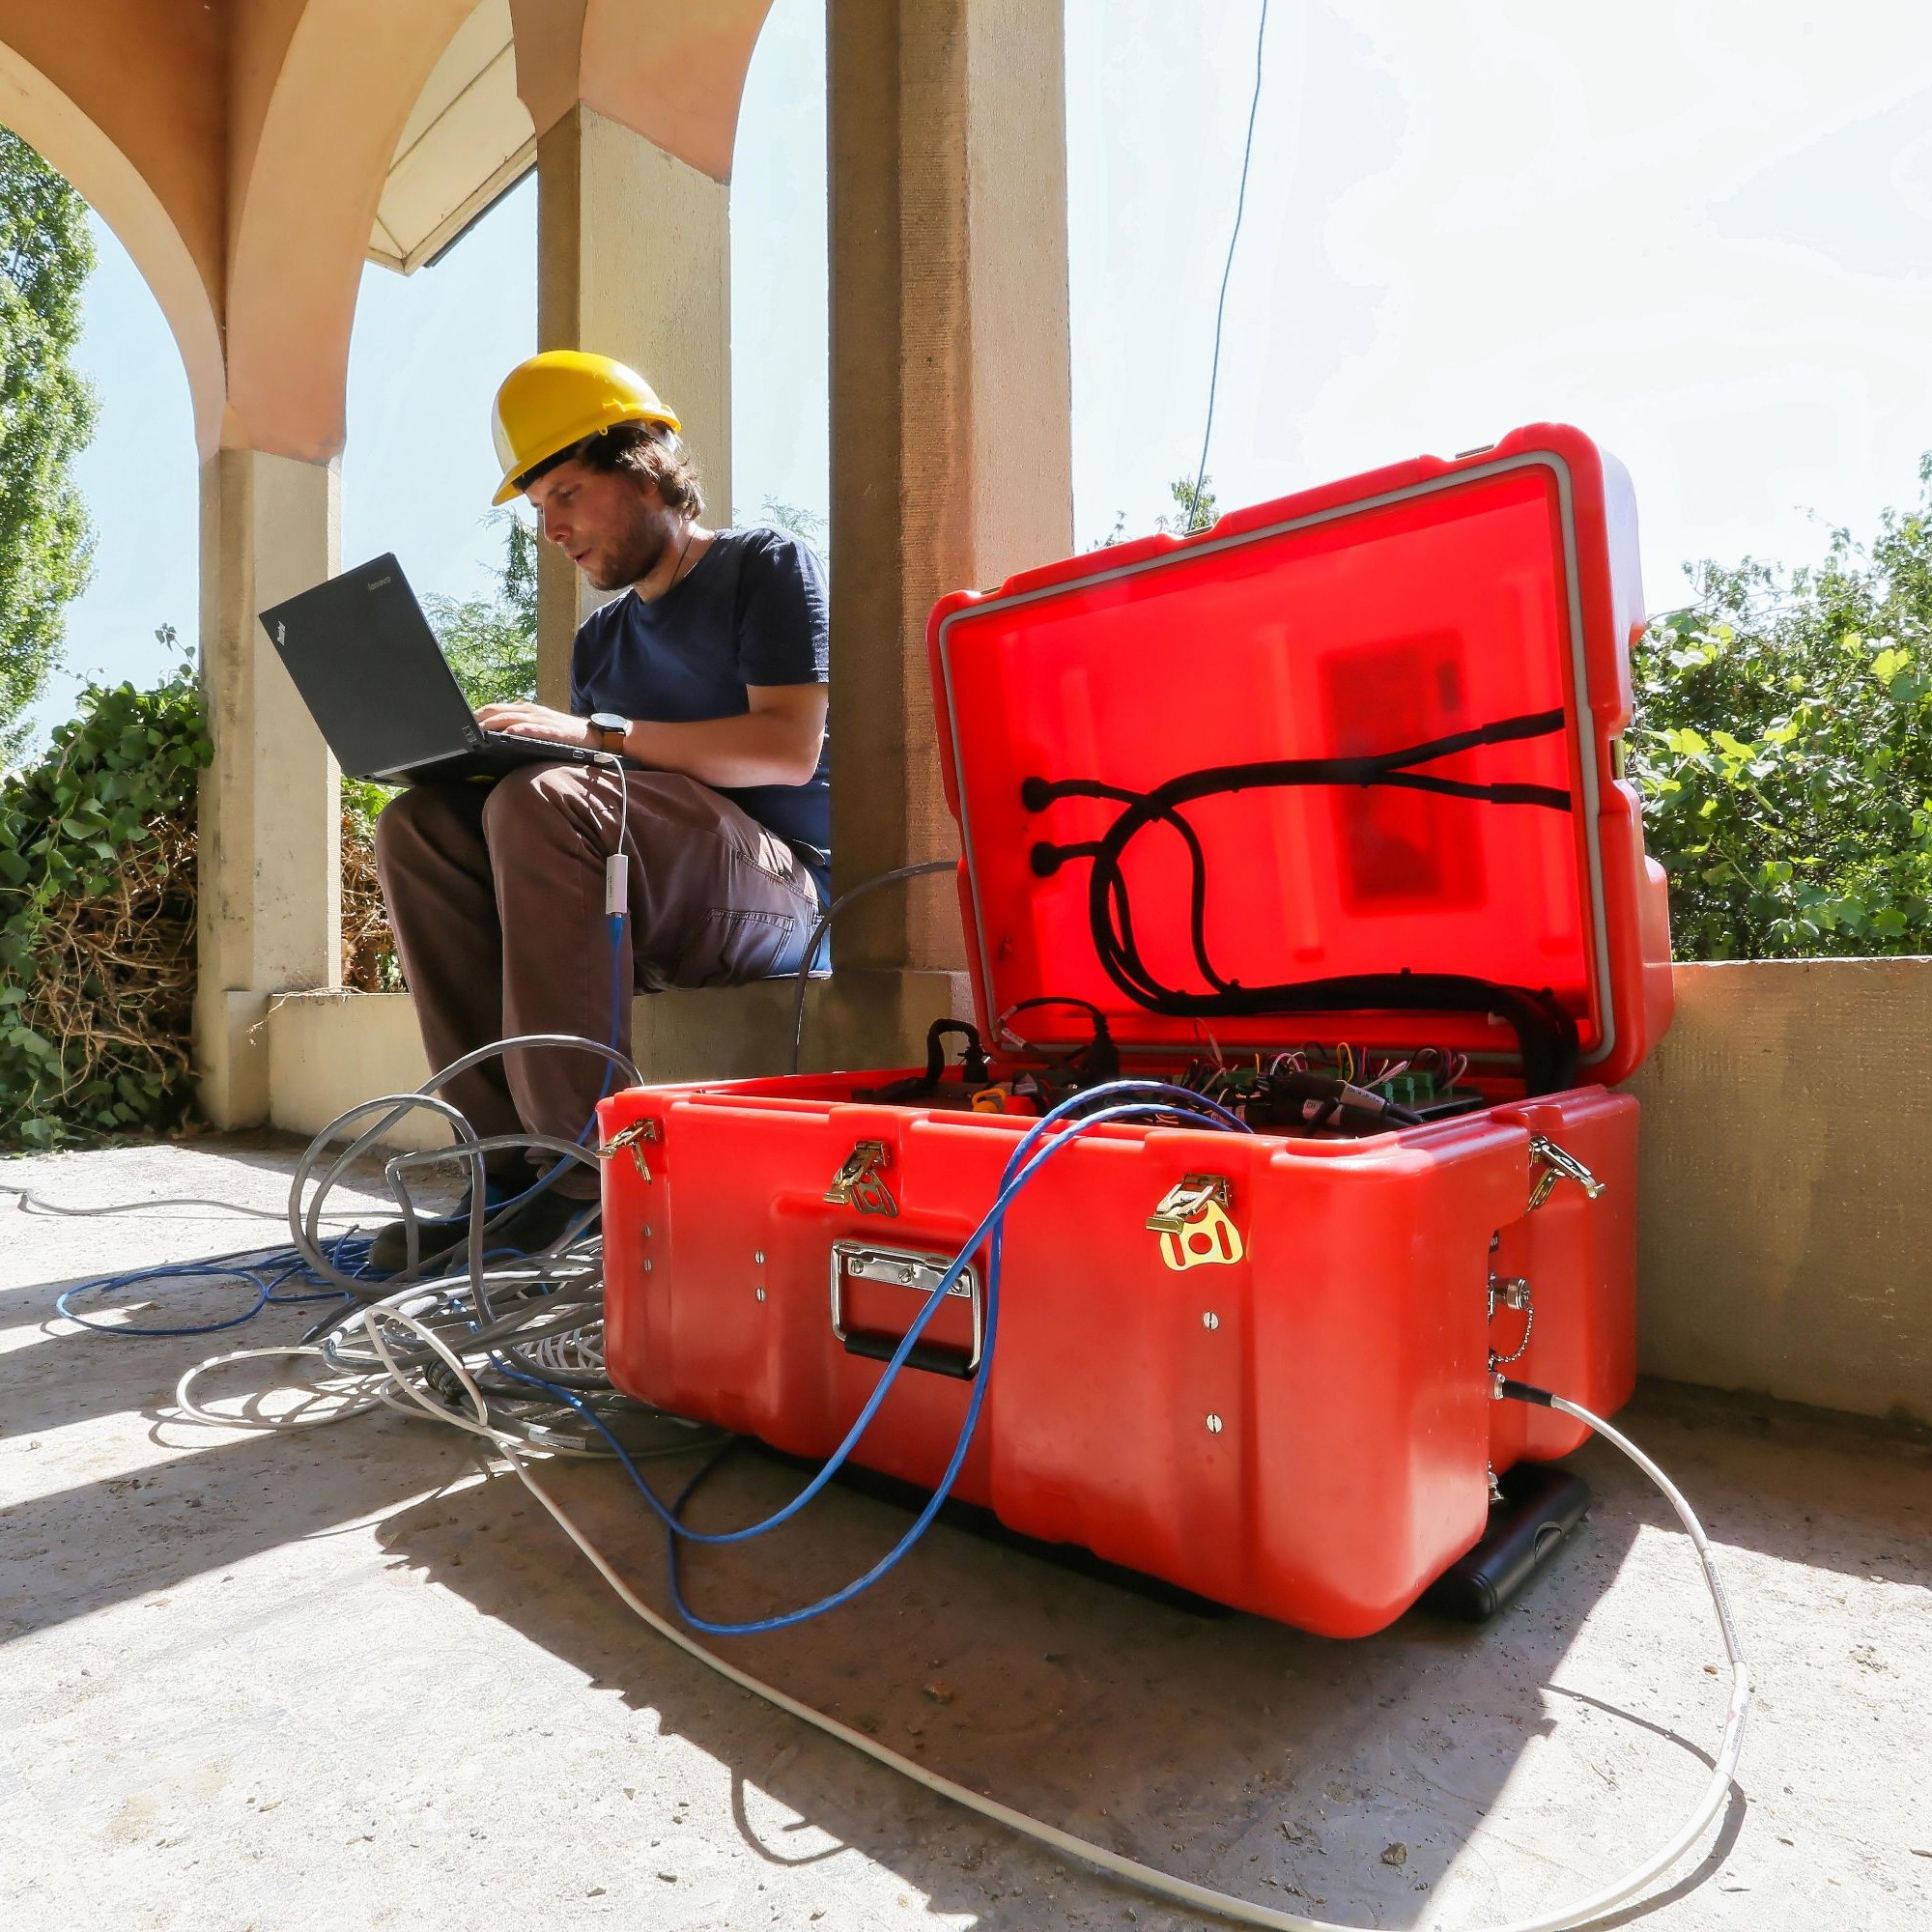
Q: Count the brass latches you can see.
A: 4